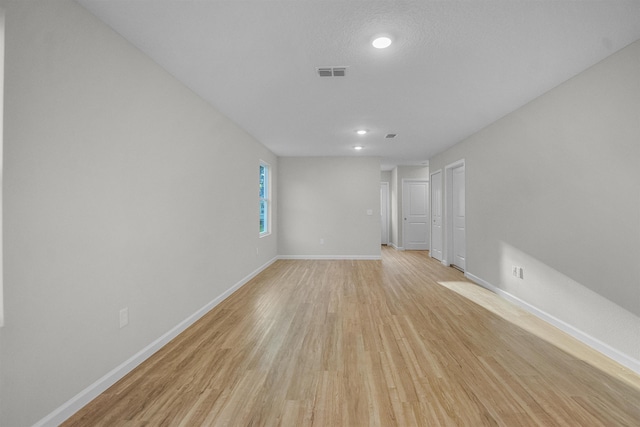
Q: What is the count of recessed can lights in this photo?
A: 3